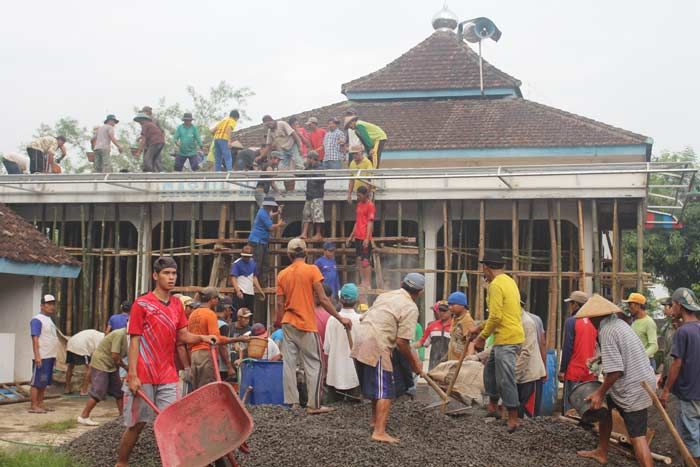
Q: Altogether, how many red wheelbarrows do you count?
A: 1